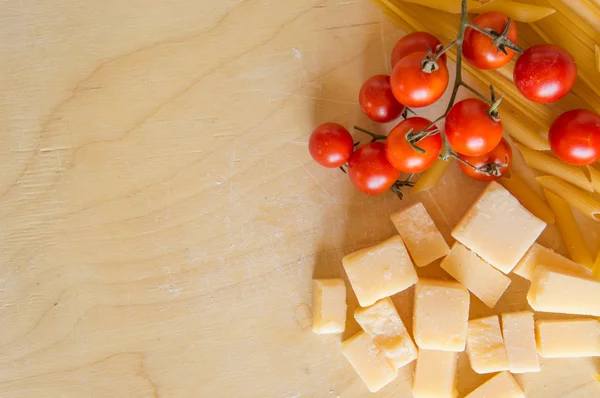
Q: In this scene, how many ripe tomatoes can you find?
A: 11